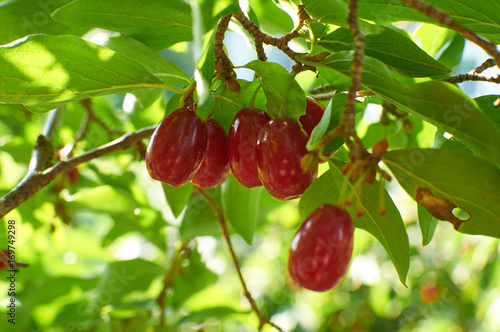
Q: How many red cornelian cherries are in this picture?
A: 6